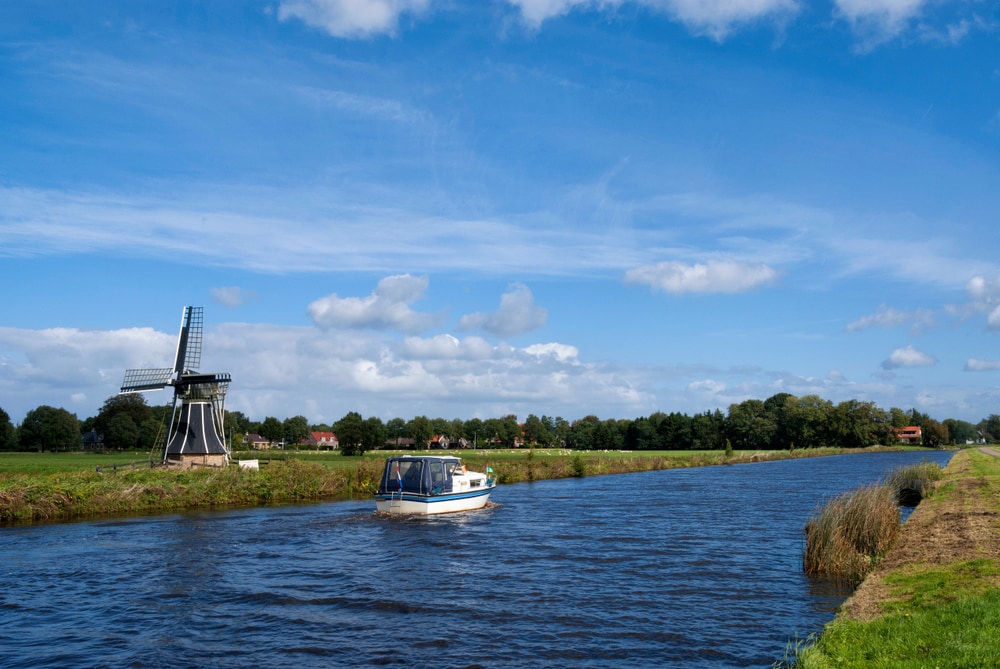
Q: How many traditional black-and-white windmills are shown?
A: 1